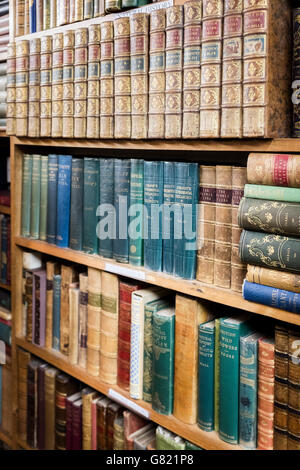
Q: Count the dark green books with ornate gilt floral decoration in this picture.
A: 2